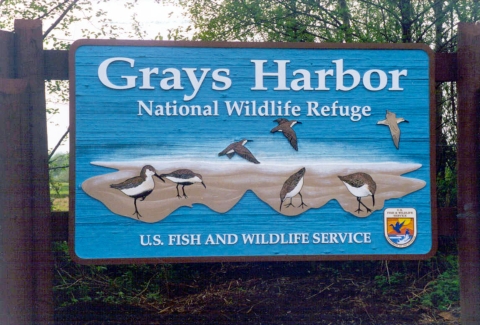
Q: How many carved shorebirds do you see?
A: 7